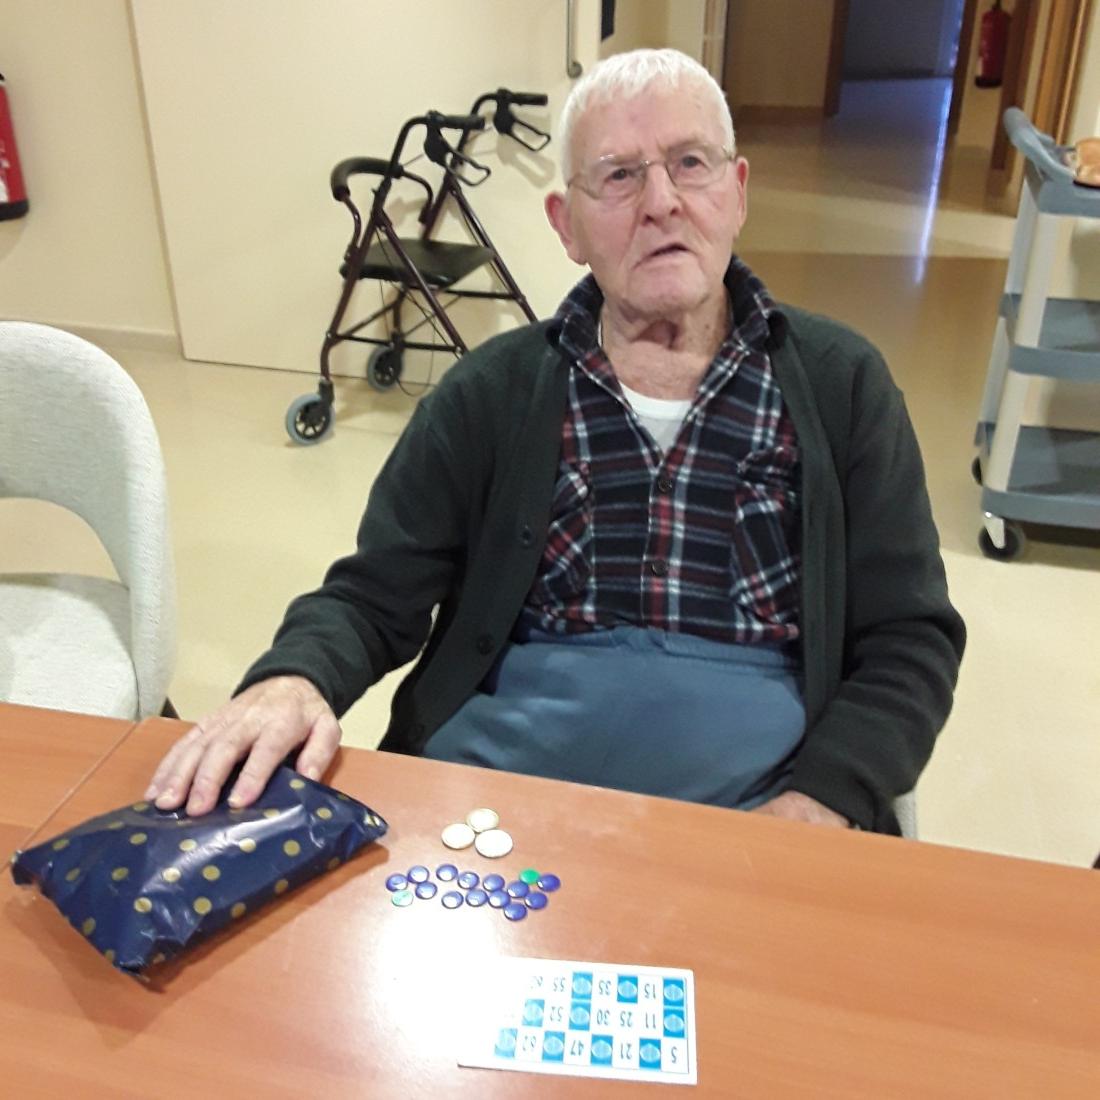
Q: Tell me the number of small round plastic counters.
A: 15